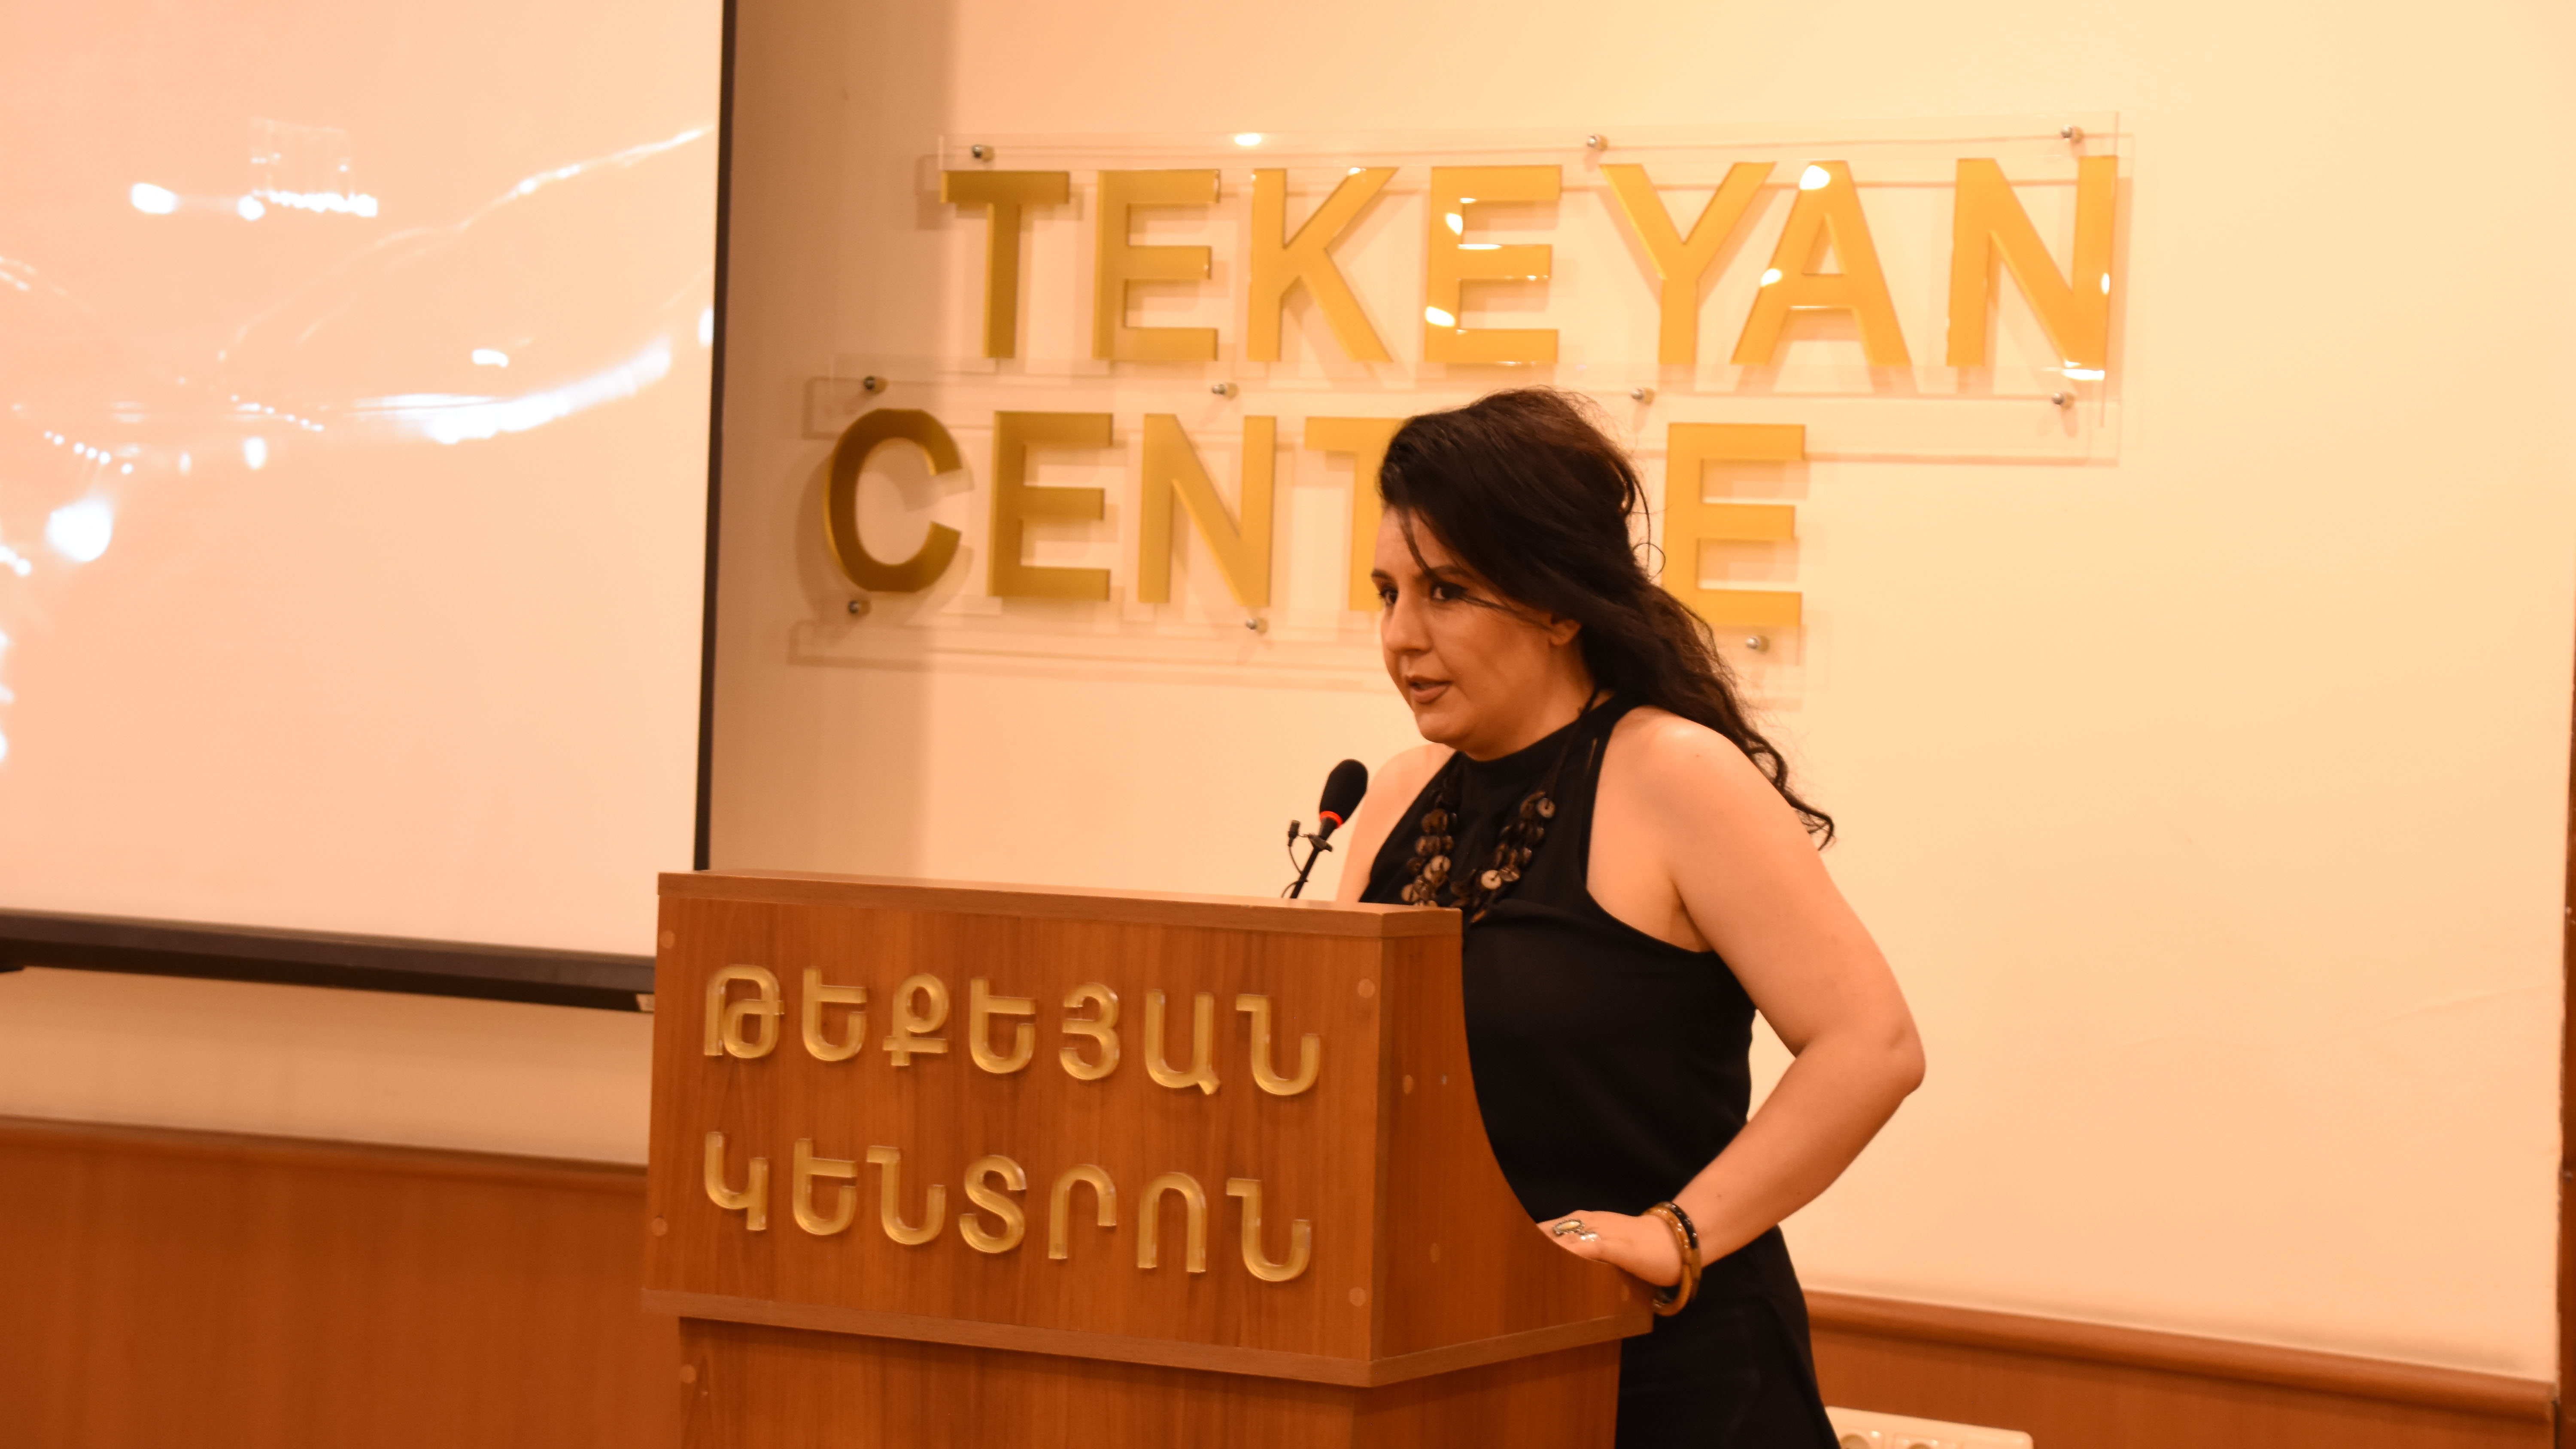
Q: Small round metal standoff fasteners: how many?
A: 10